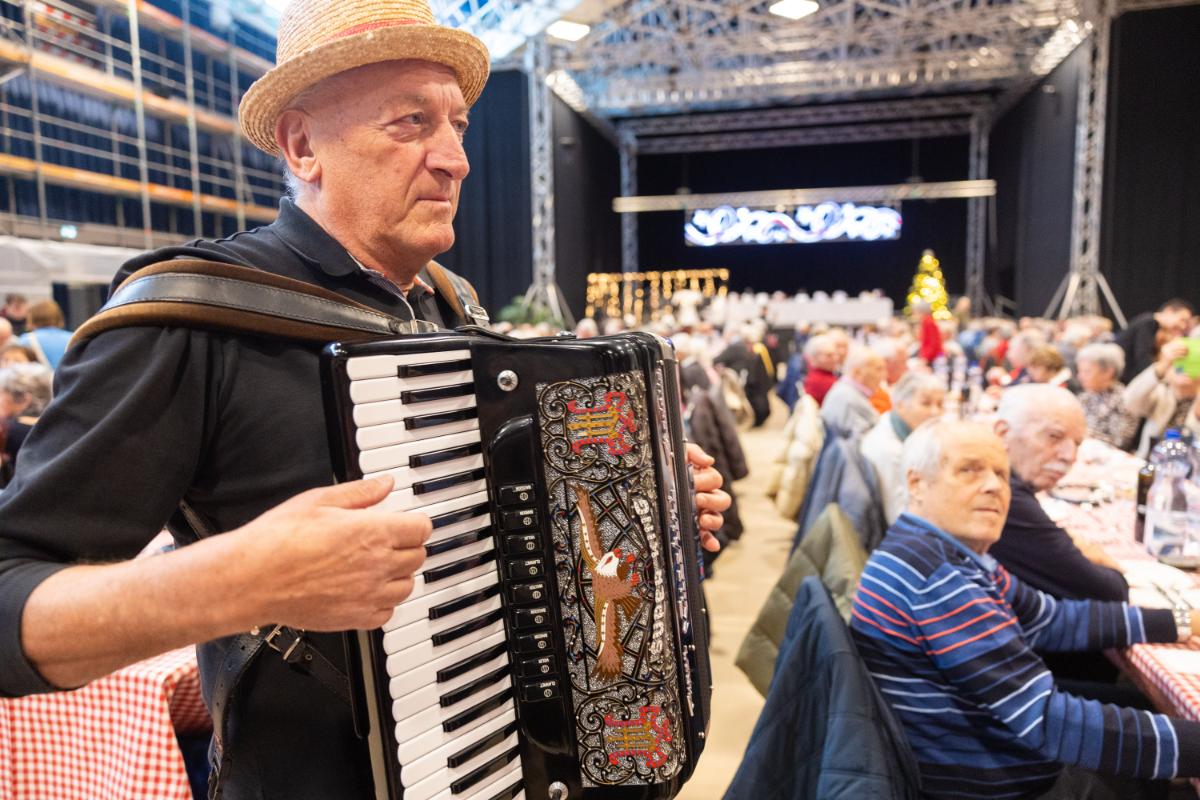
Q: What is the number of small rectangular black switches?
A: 9